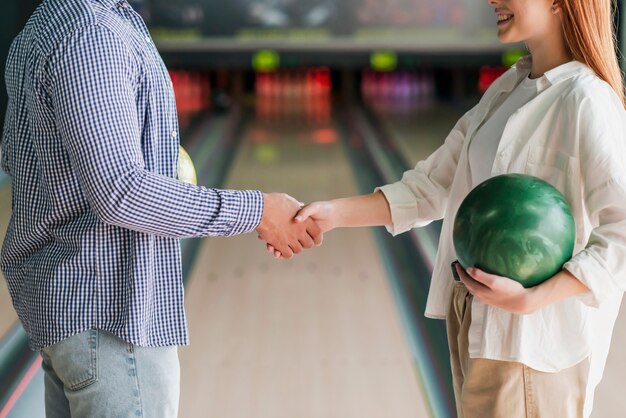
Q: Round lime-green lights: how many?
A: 3